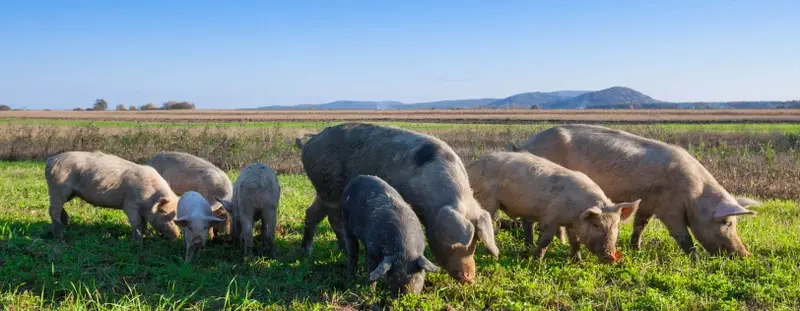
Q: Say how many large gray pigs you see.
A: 1